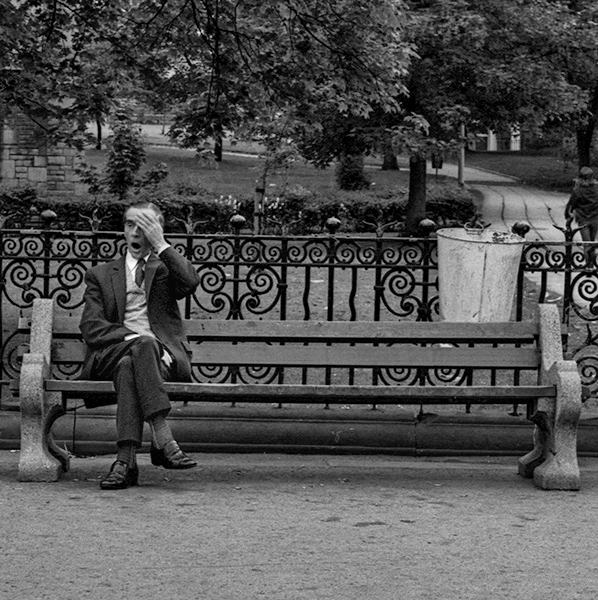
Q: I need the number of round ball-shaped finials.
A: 5